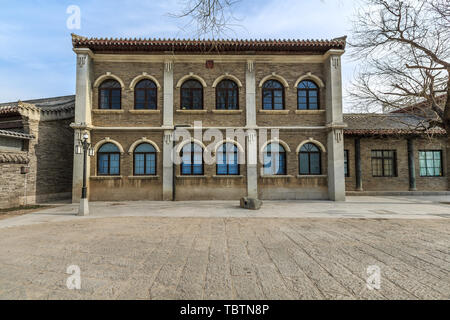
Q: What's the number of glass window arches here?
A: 12